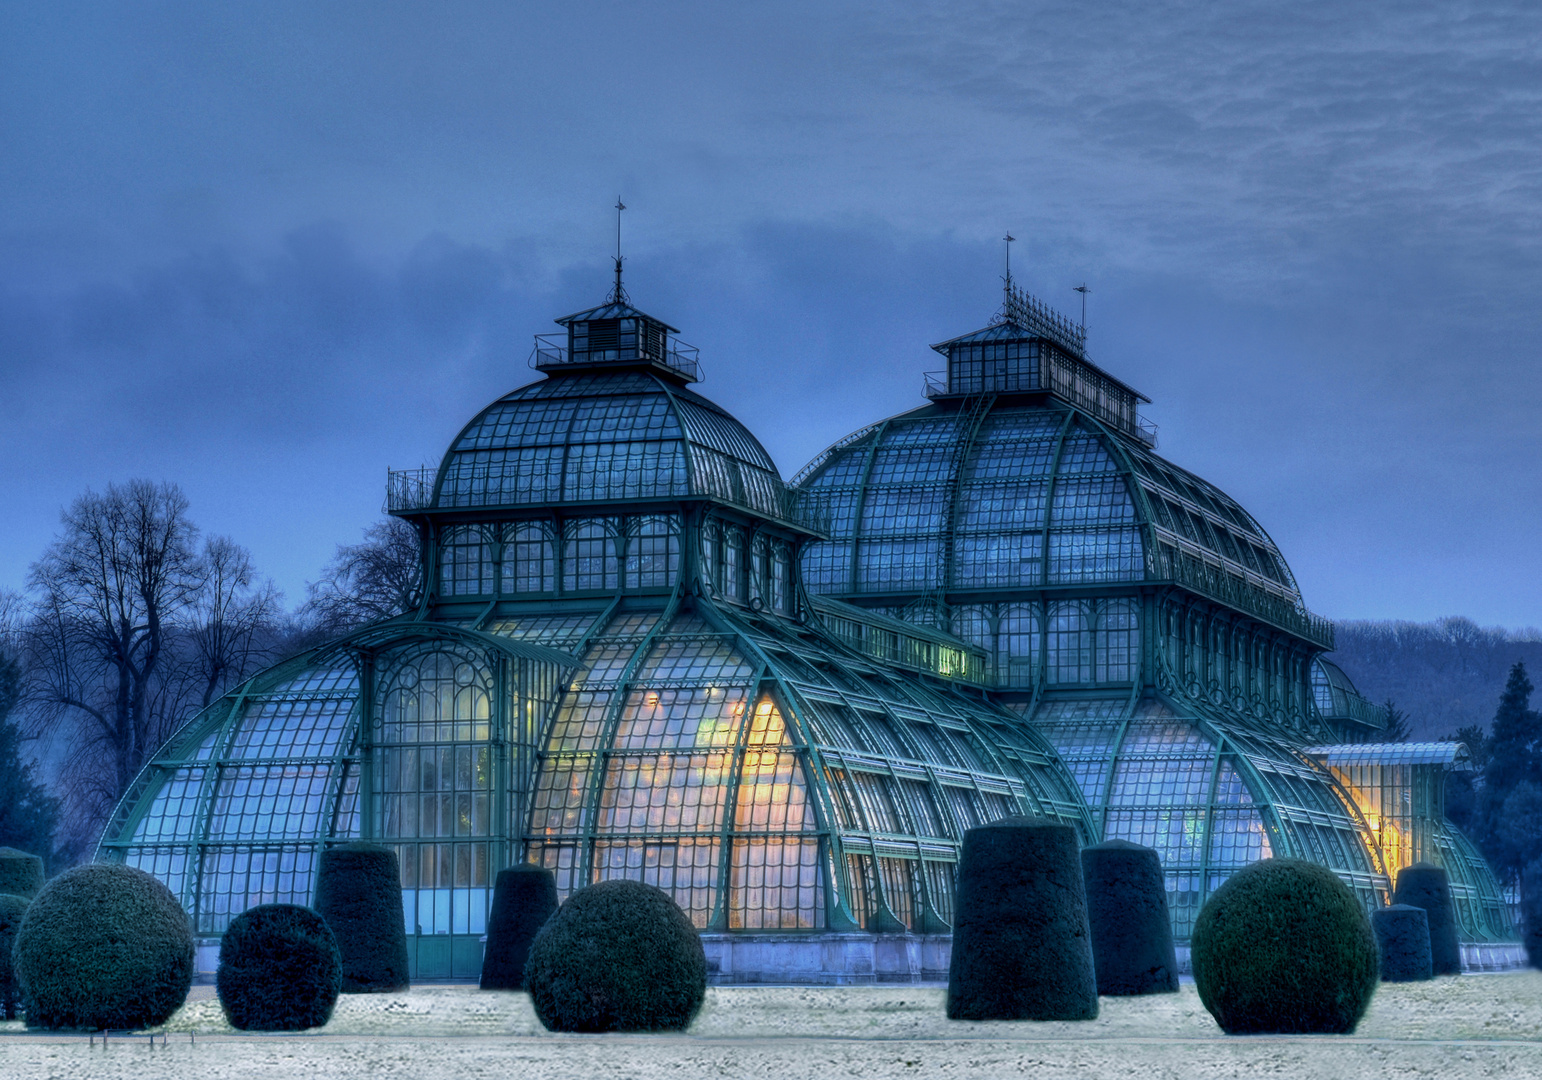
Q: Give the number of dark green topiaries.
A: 12